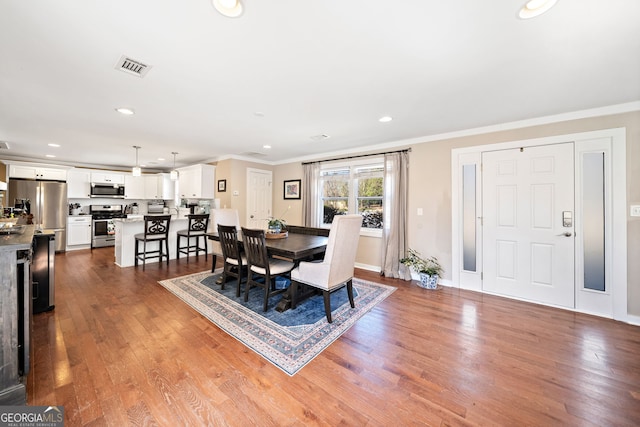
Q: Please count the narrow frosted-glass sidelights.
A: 2